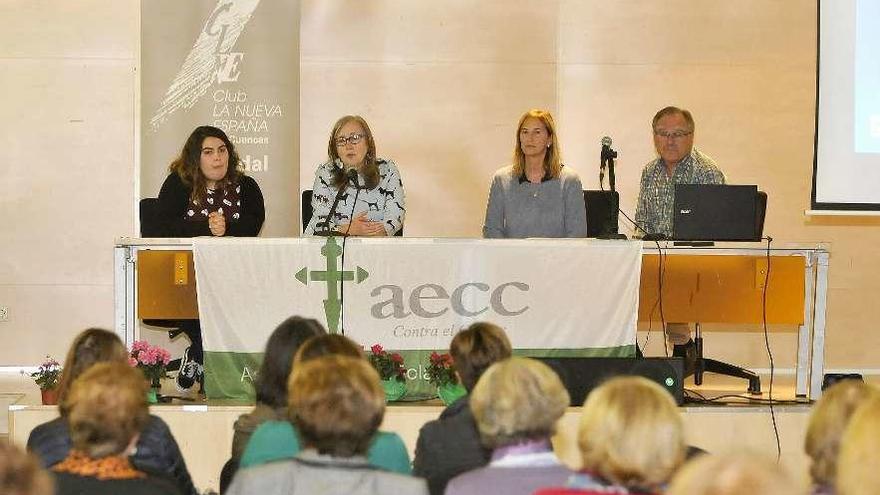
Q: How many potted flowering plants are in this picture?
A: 4